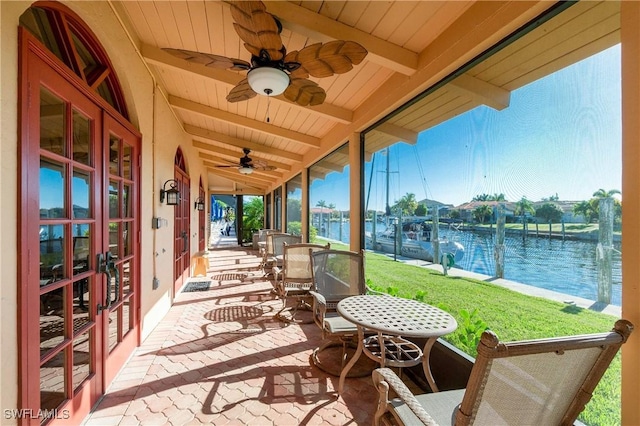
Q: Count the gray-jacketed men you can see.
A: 0